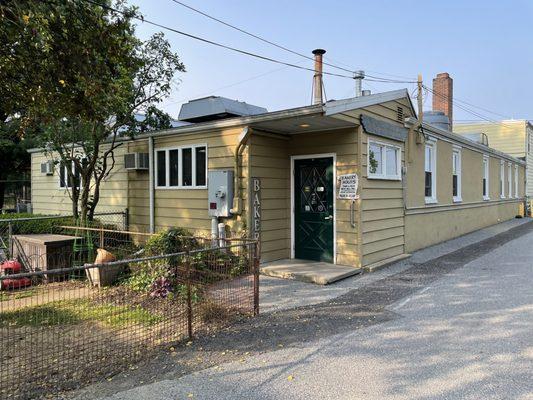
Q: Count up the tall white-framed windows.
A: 6